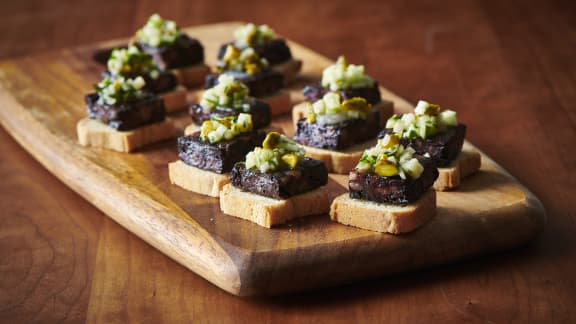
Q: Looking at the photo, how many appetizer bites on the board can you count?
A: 12